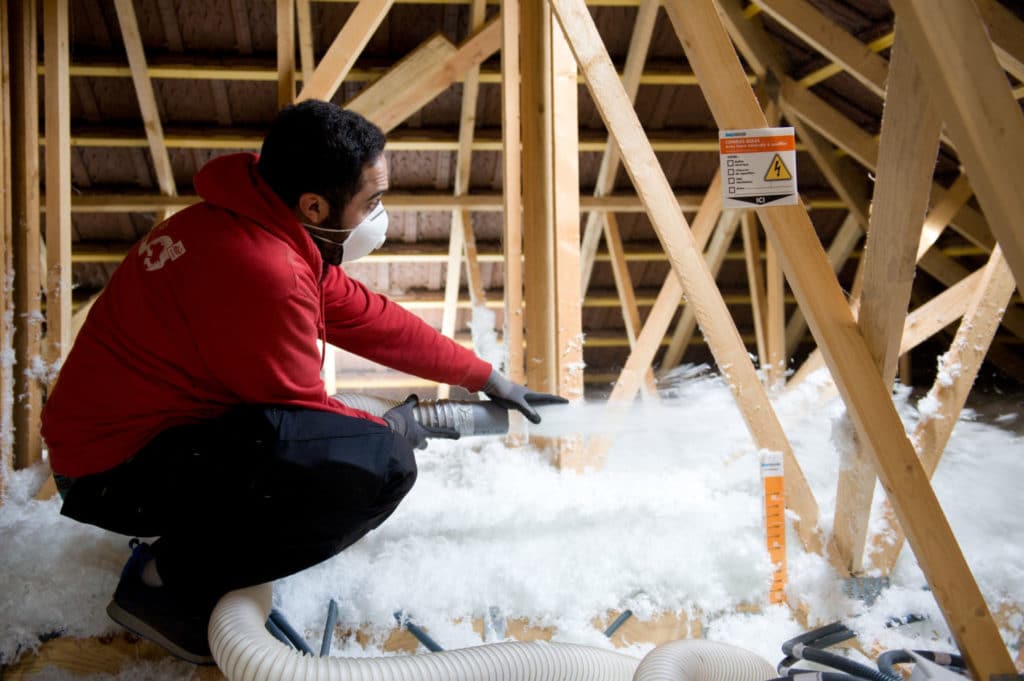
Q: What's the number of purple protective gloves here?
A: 0